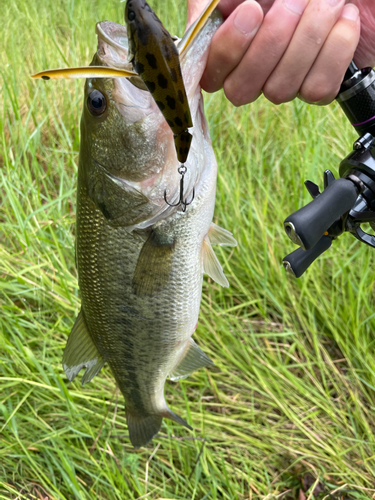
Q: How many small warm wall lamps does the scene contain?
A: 0